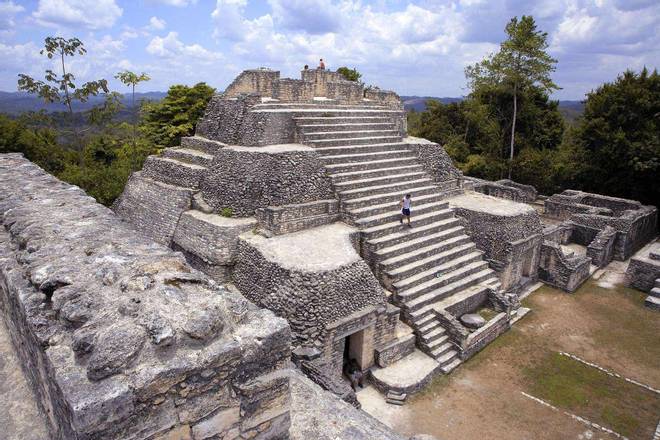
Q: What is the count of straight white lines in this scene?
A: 2